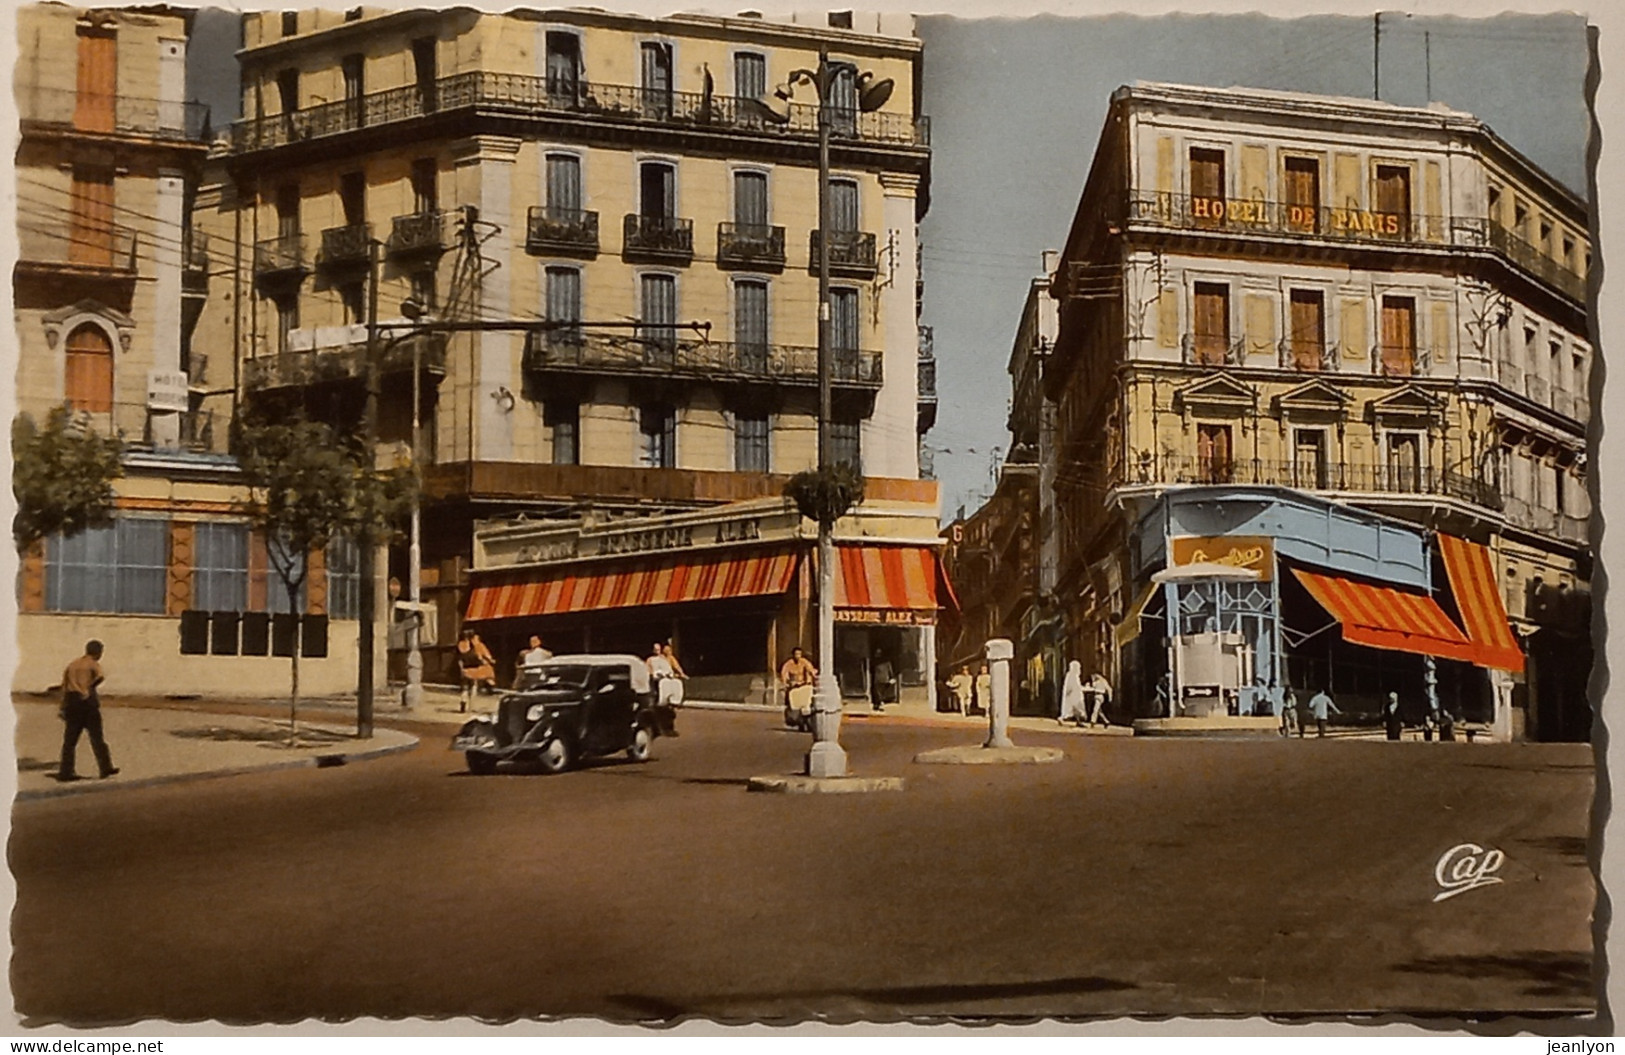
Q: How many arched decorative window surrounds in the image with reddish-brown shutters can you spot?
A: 1